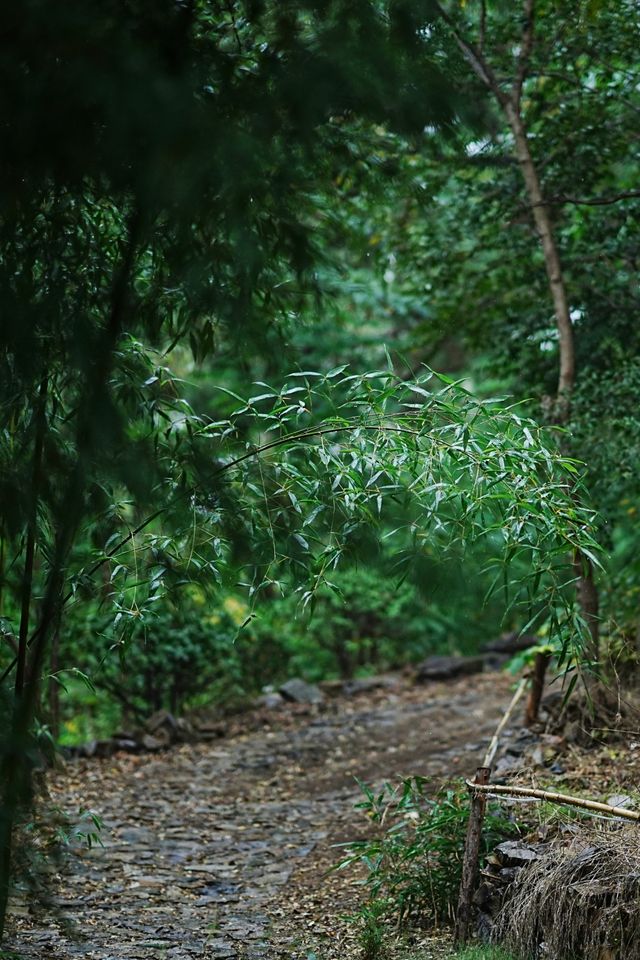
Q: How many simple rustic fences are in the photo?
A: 1